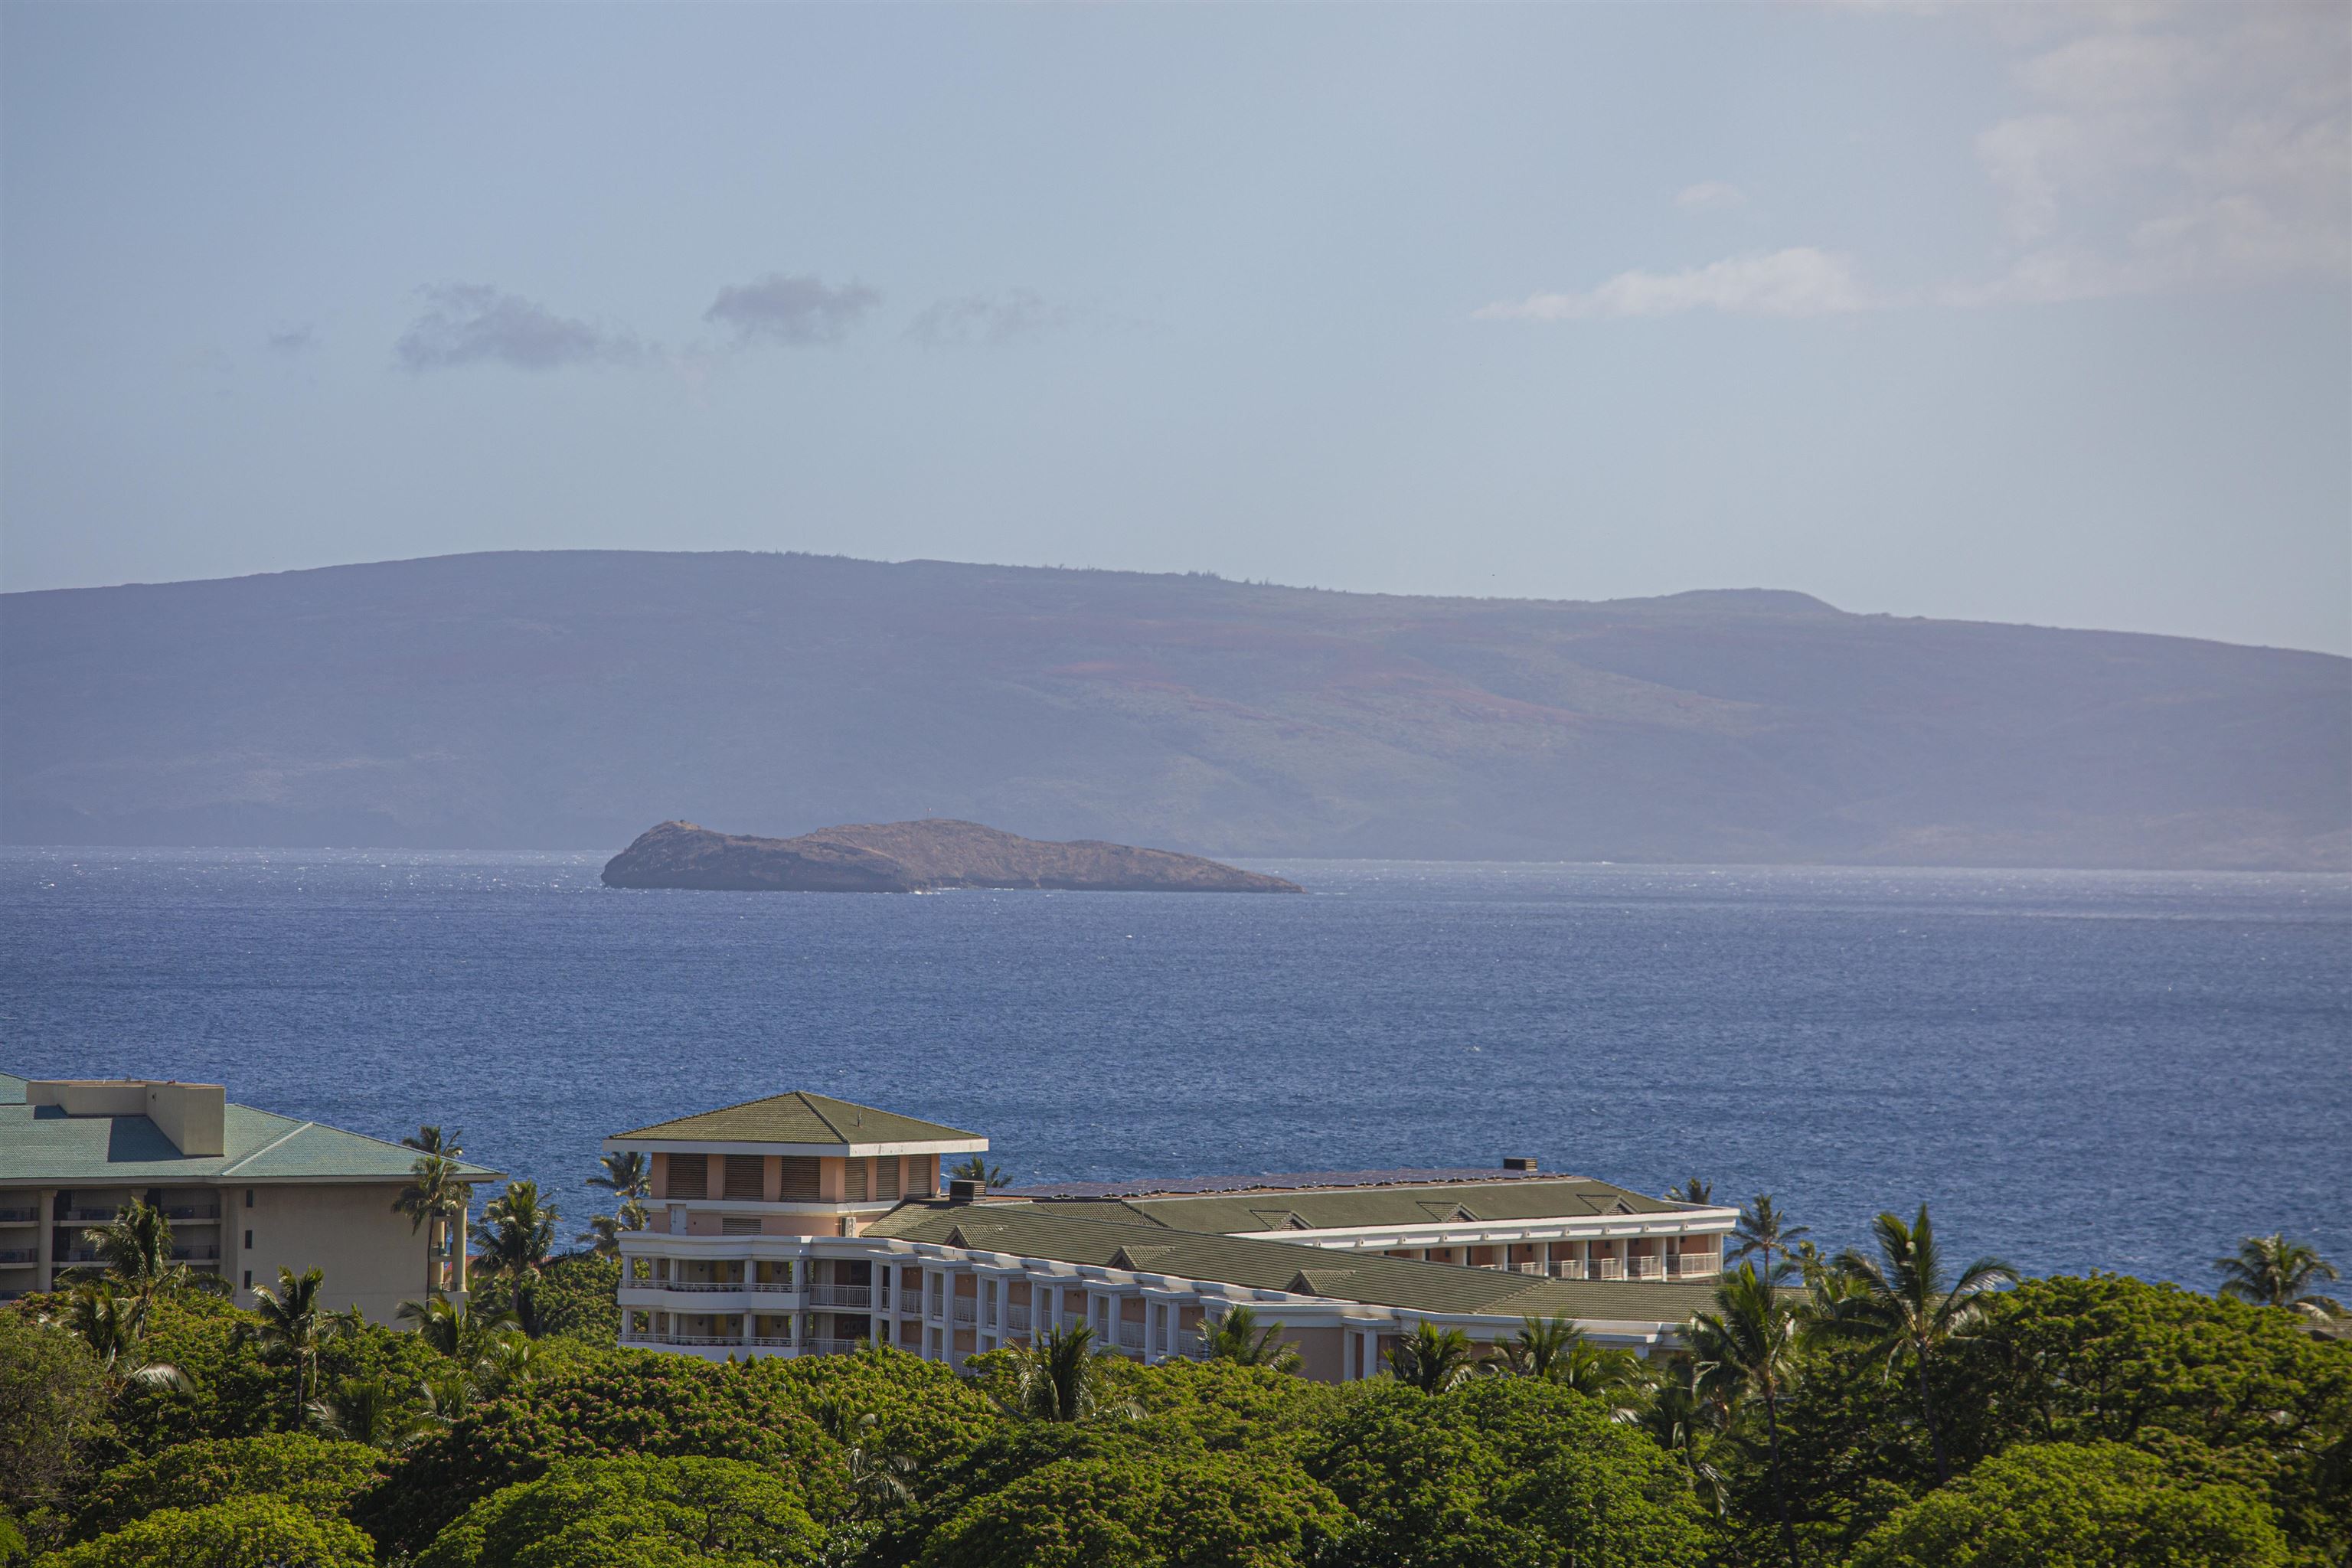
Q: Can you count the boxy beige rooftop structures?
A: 1